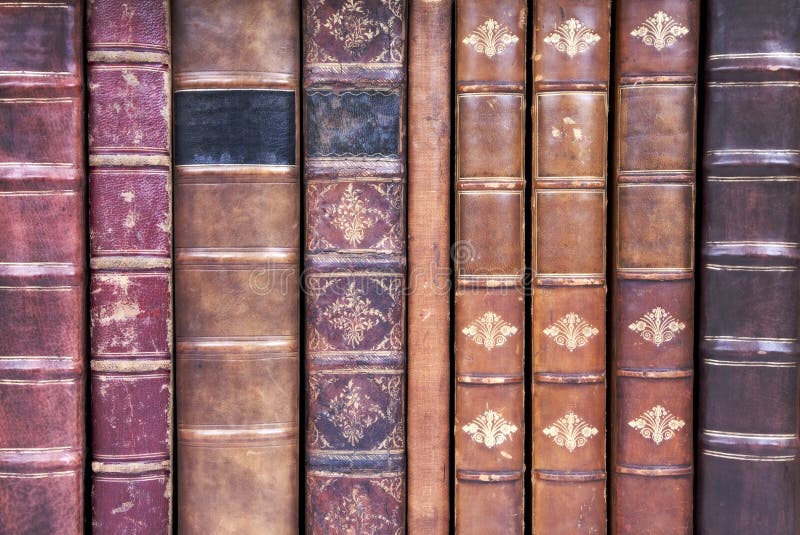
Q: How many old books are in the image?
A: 9